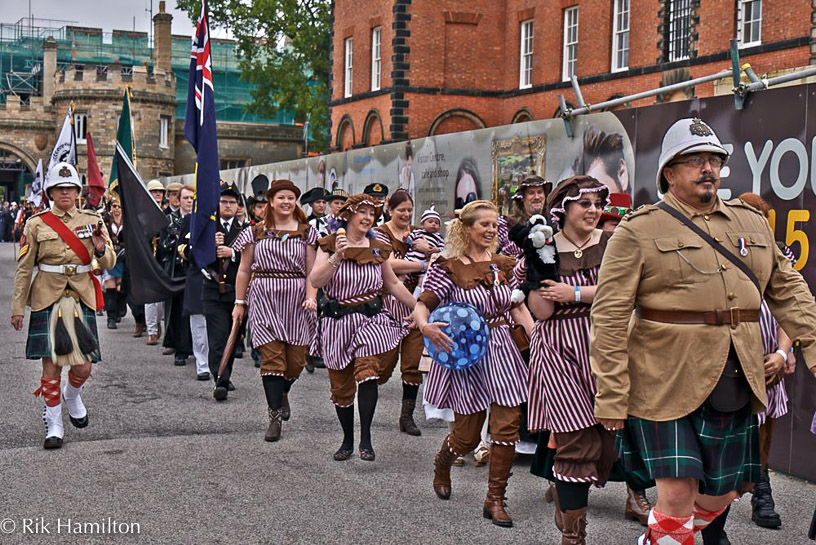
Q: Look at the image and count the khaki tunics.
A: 2